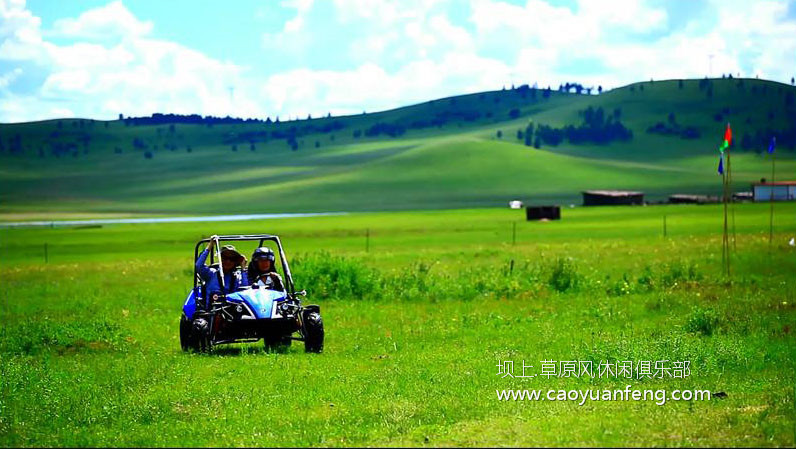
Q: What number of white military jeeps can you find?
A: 0